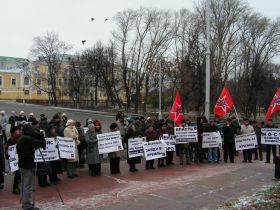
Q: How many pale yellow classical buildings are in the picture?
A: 1